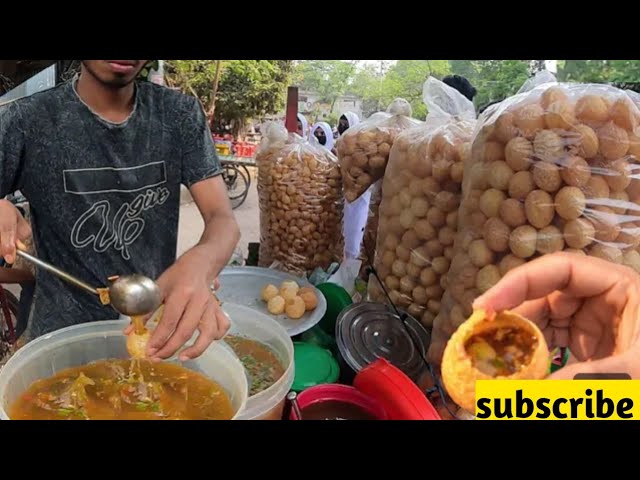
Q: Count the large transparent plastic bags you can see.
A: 4